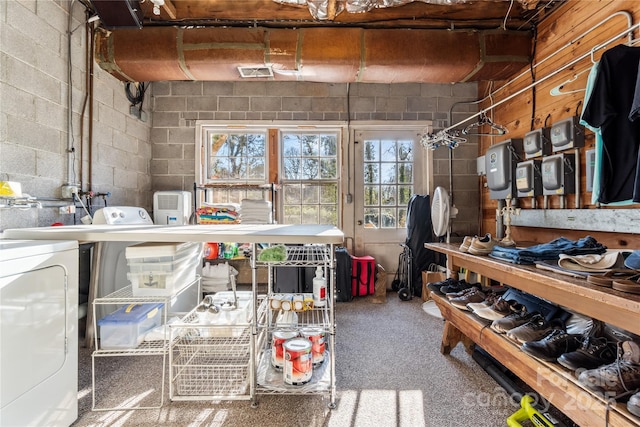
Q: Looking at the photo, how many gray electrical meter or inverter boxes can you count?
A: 5